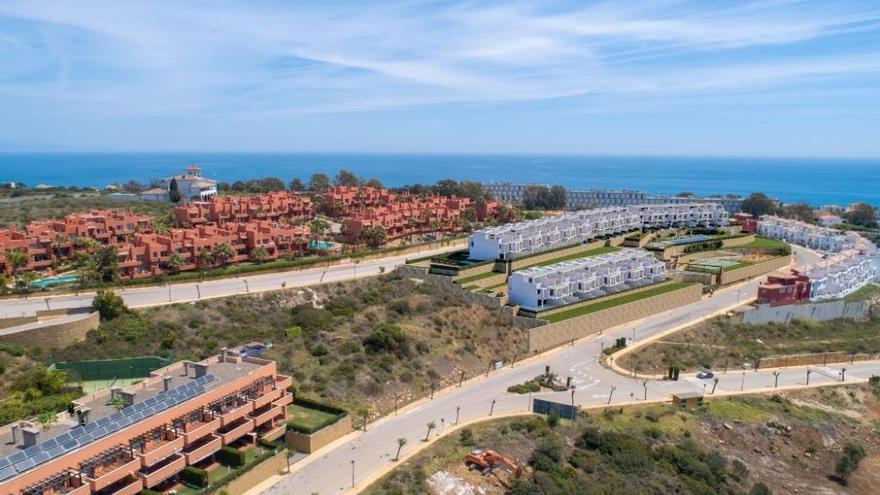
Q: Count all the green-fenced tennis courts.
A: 1